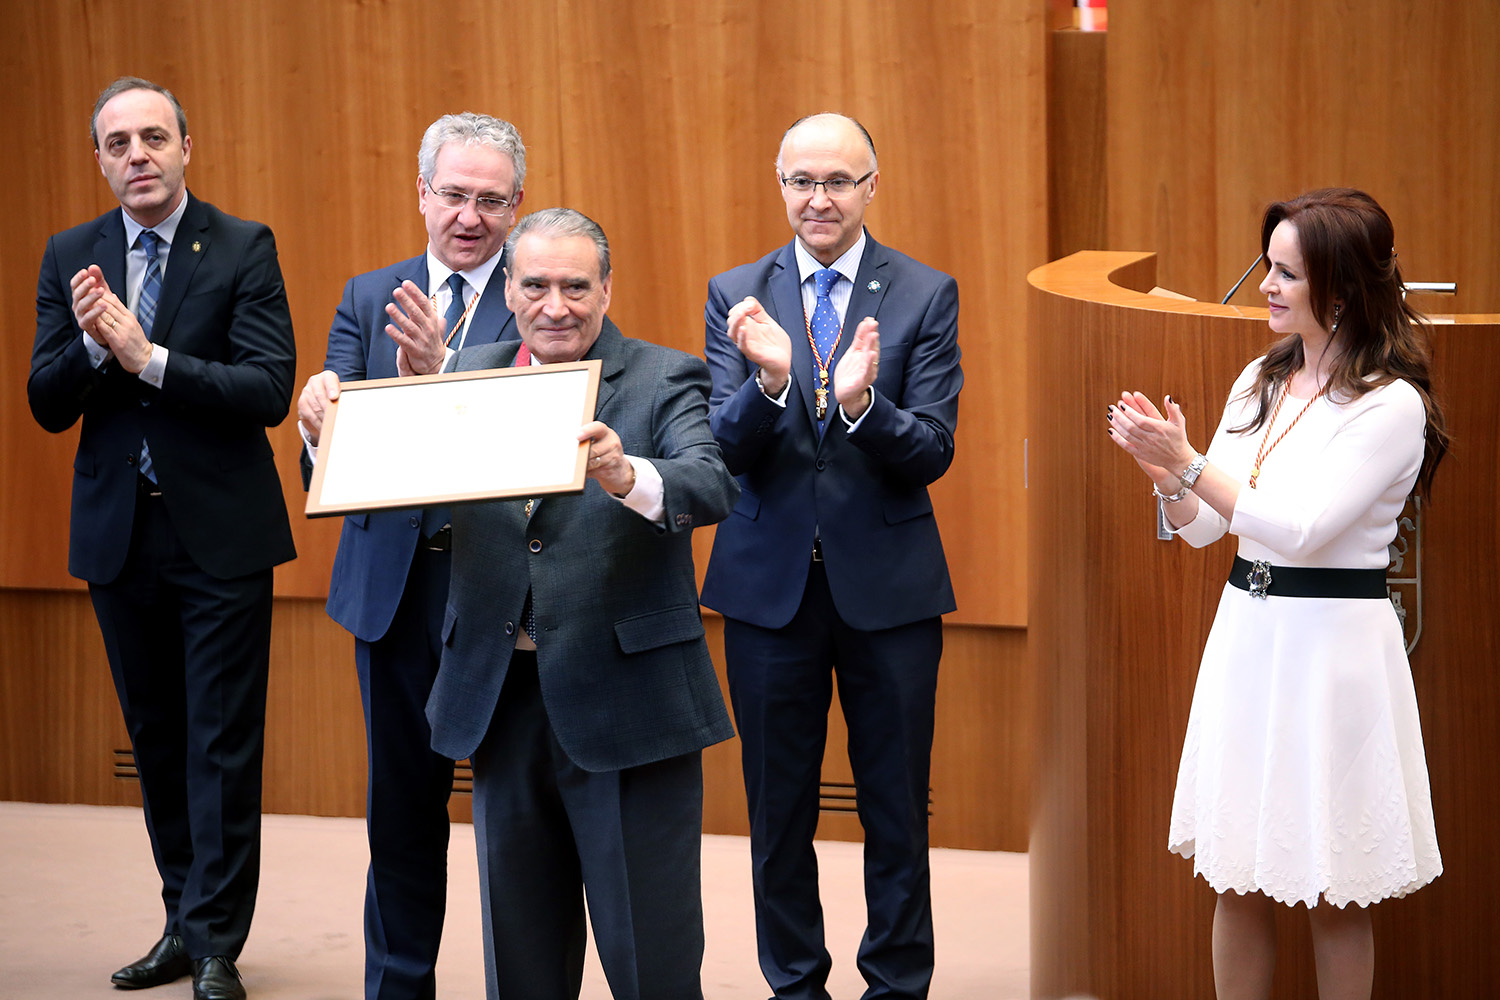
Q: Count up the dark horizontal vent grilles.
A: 3